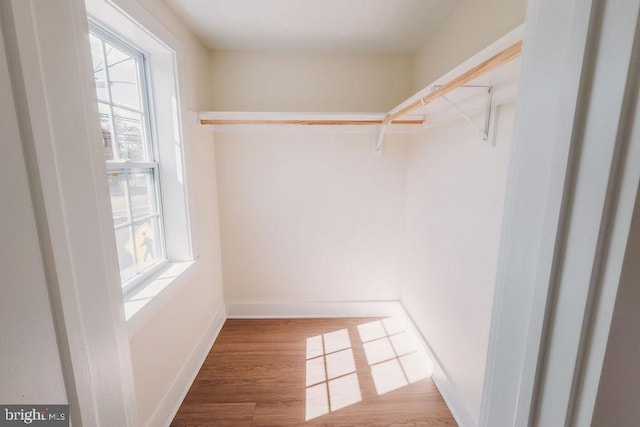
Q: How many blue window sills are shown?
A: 0